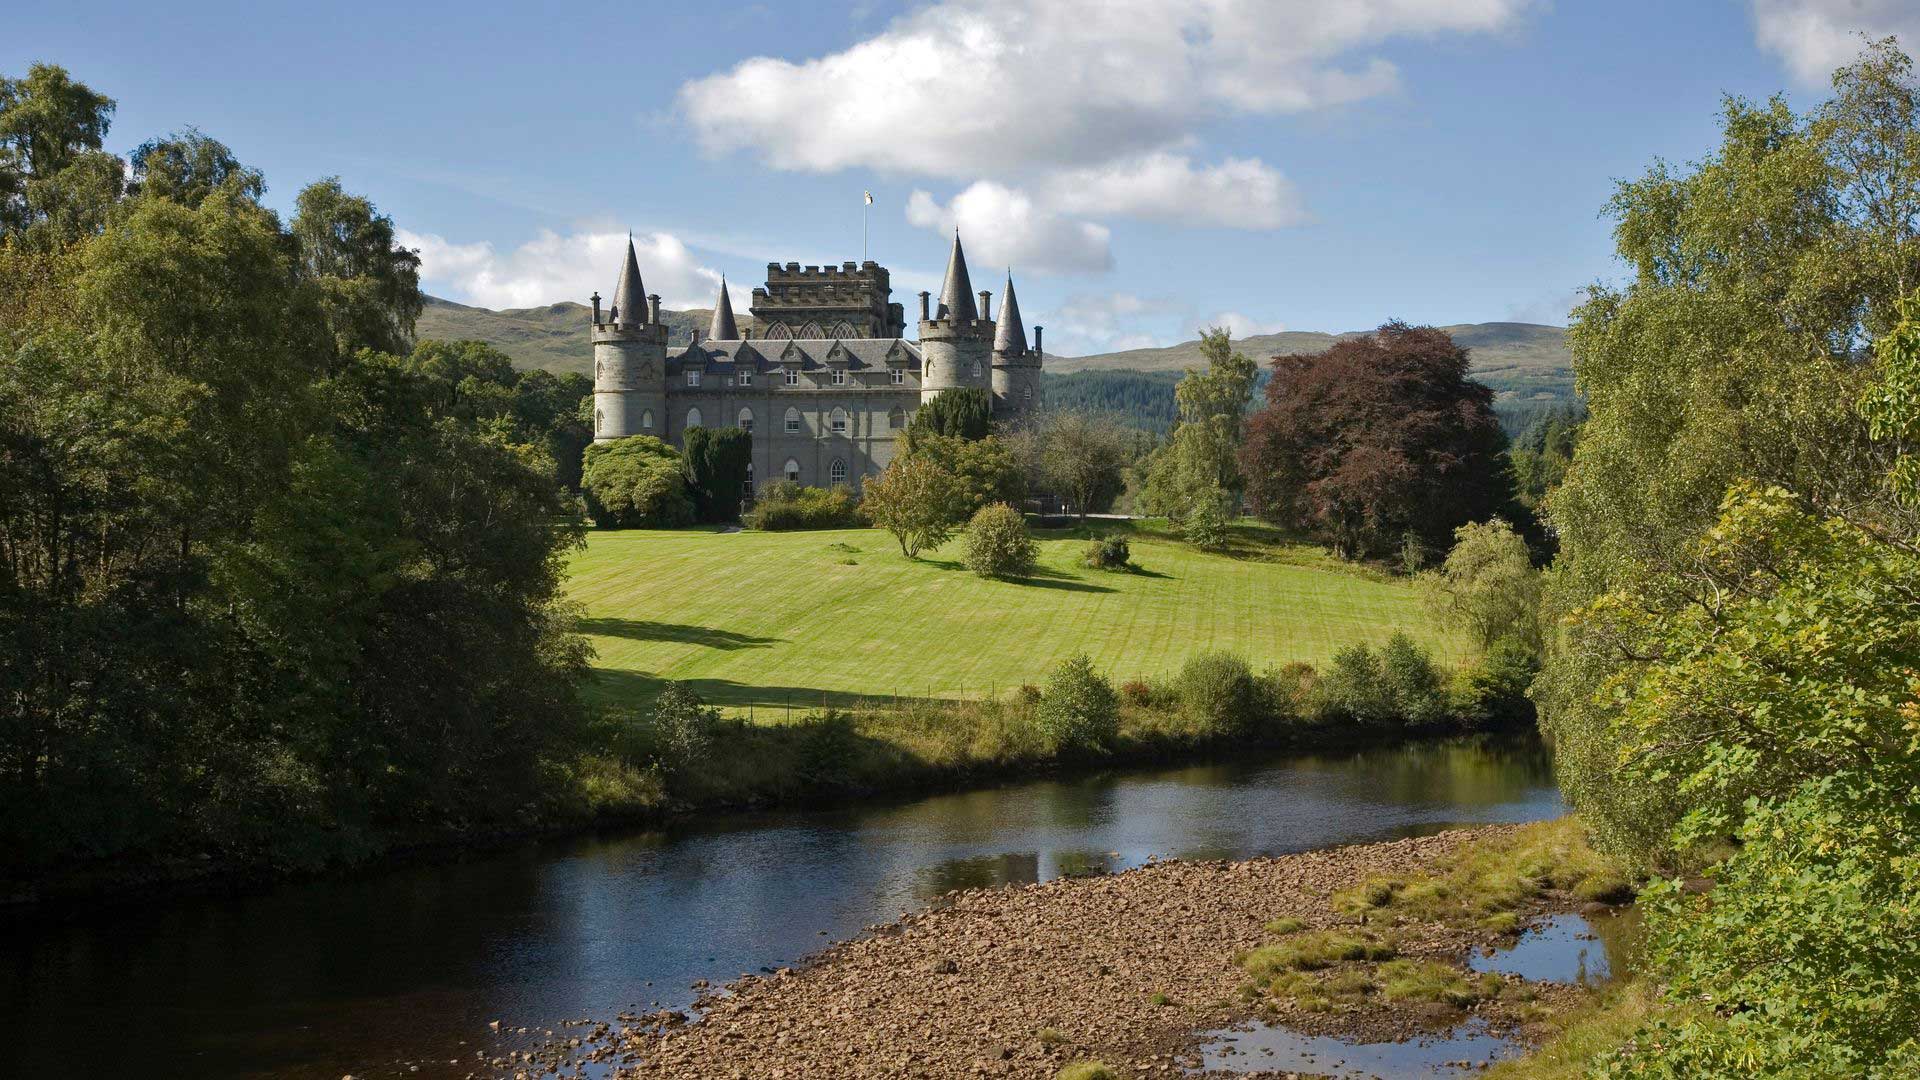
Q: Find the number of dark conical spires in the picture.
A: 4